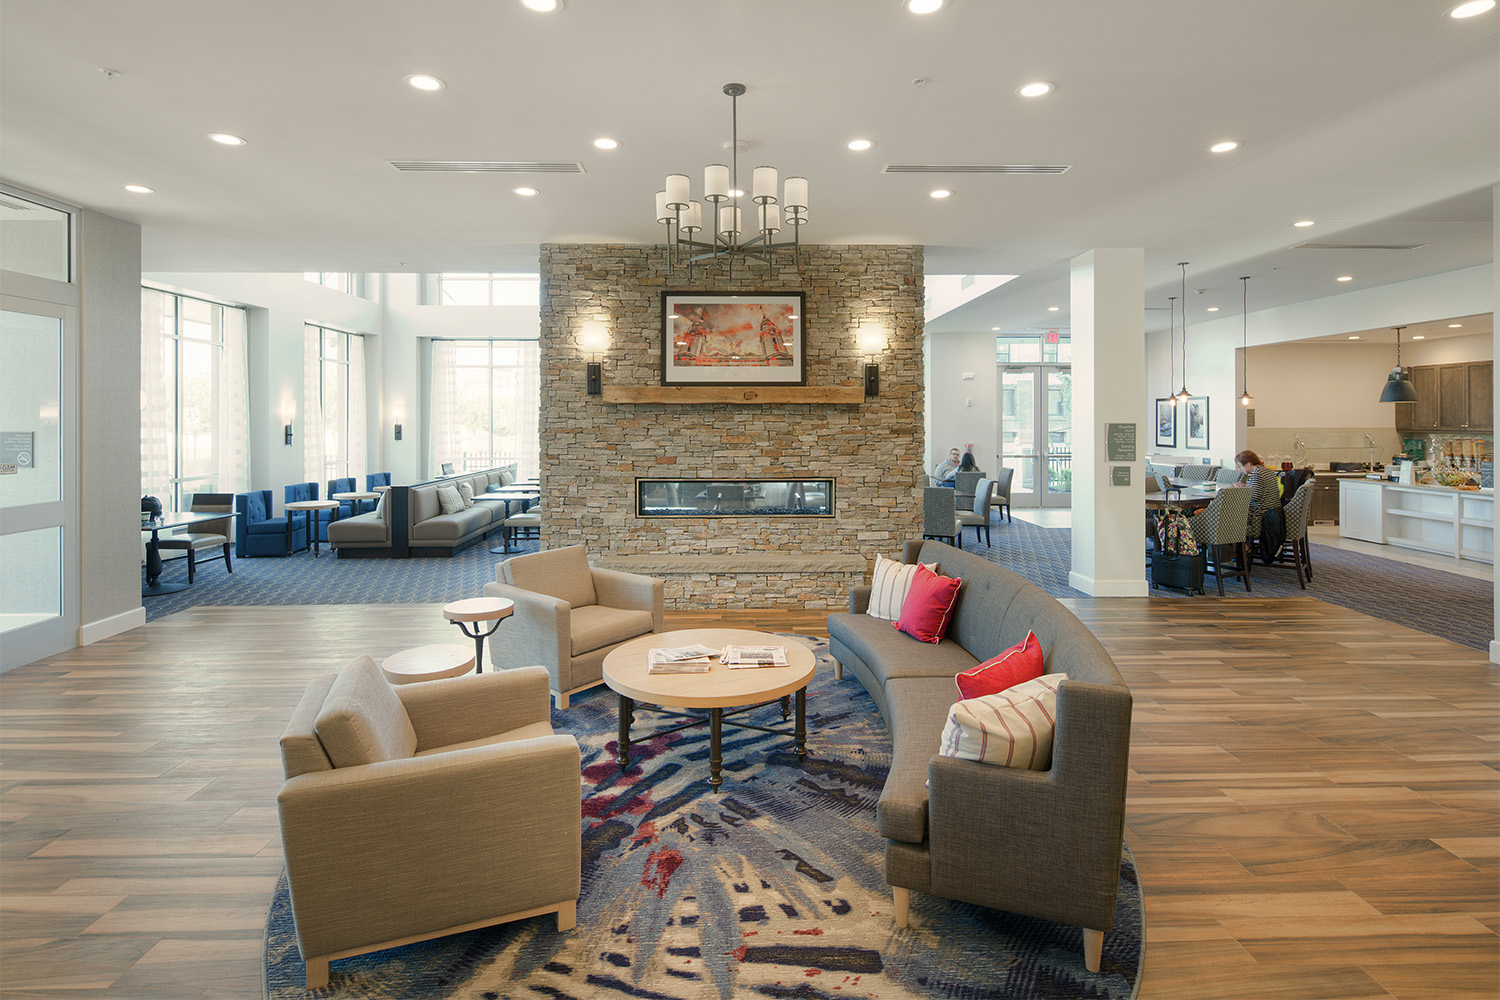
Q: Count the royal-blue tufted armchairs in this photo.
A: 4